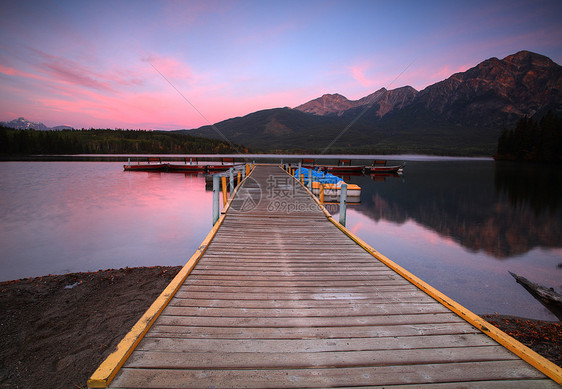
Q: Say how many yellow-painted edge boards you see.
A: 2